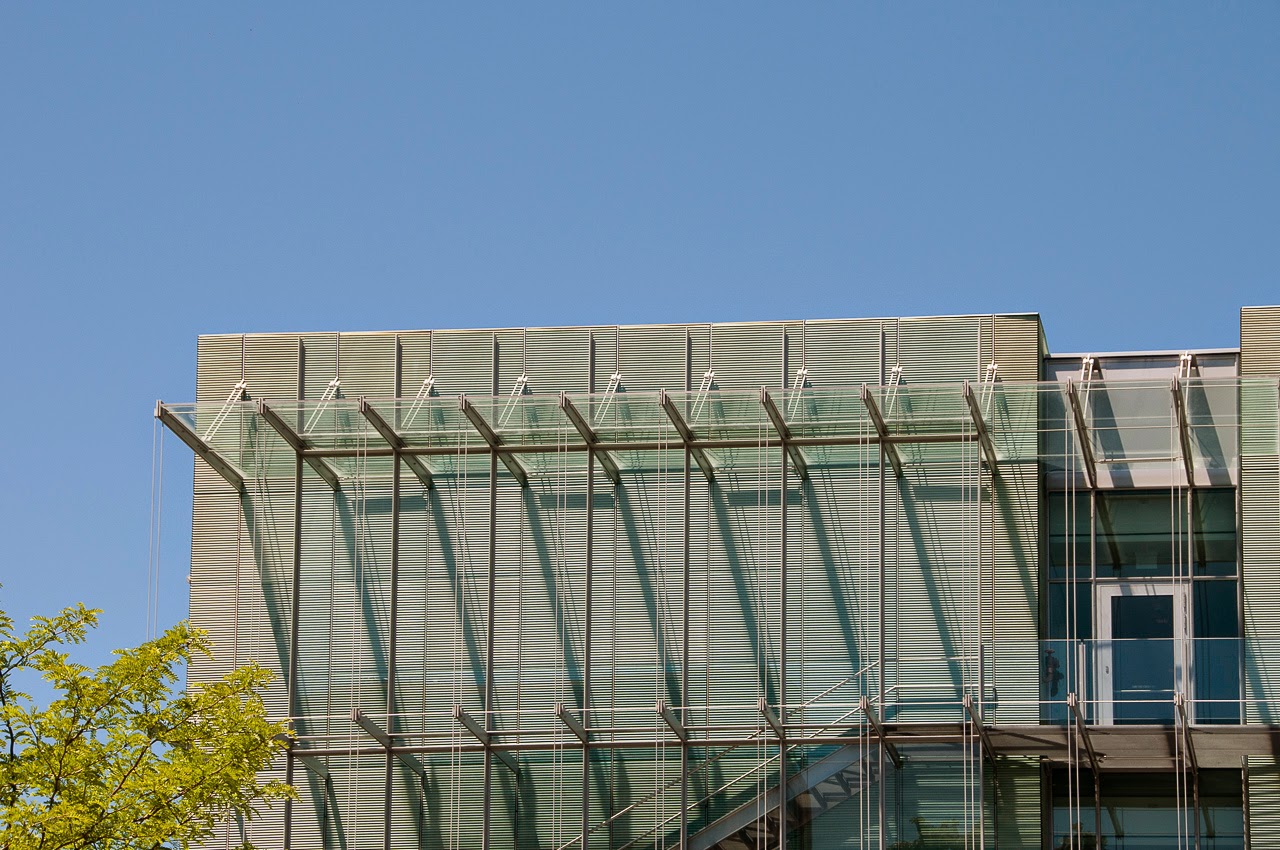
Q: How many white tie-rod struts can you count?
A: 11